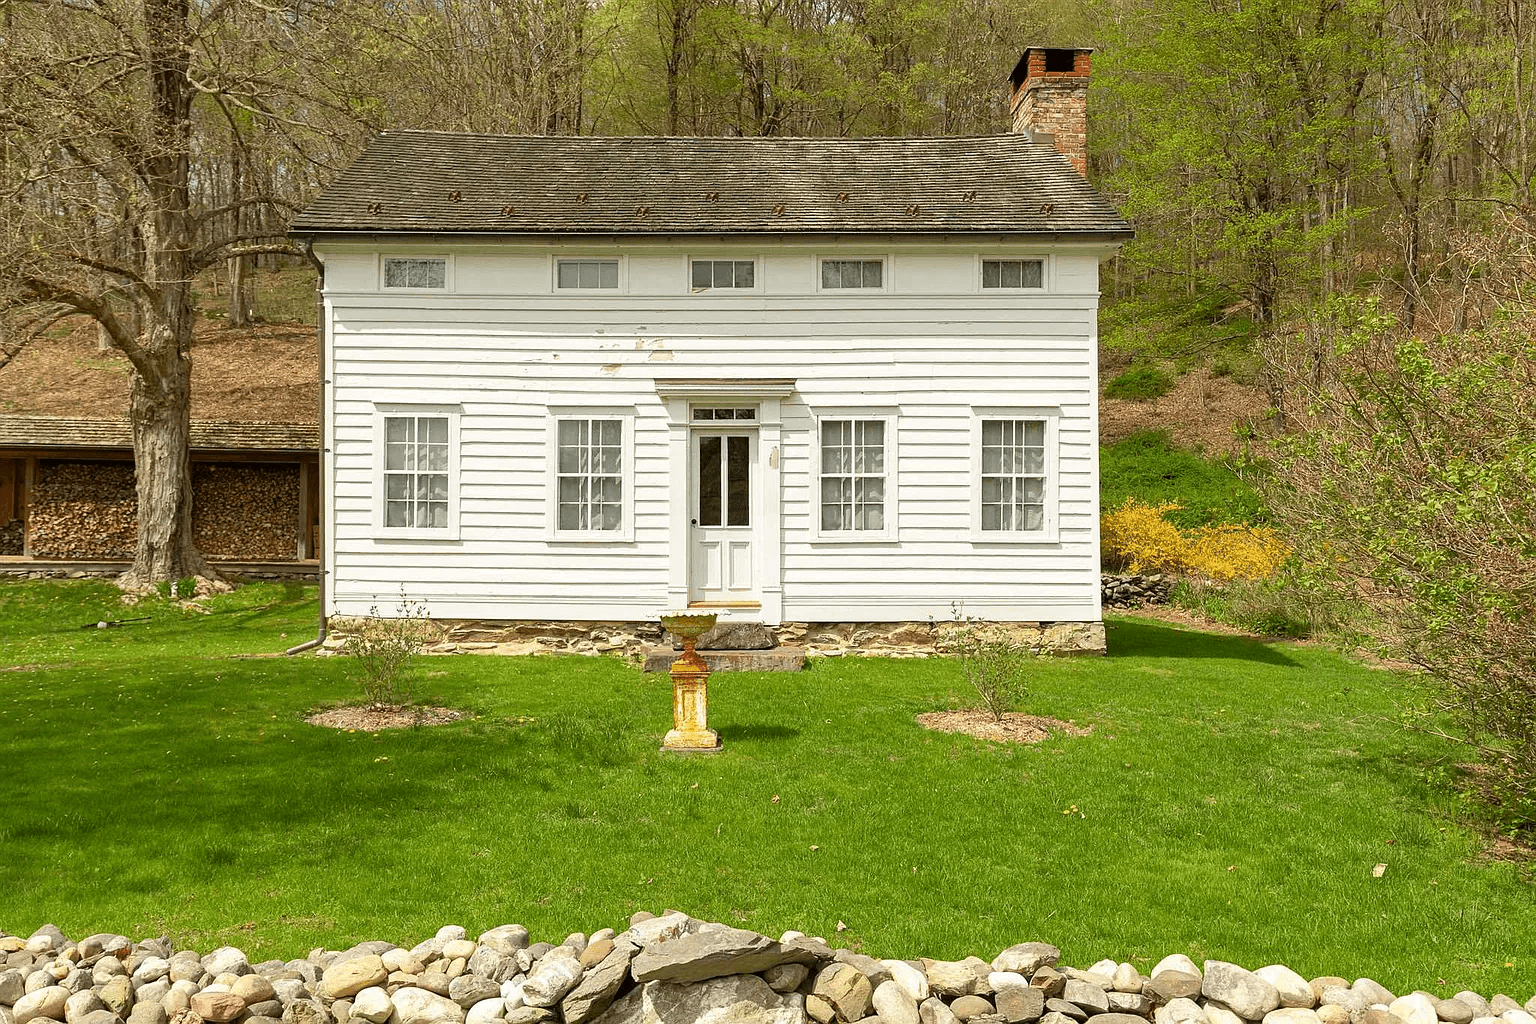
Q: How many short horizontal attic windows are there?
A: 5